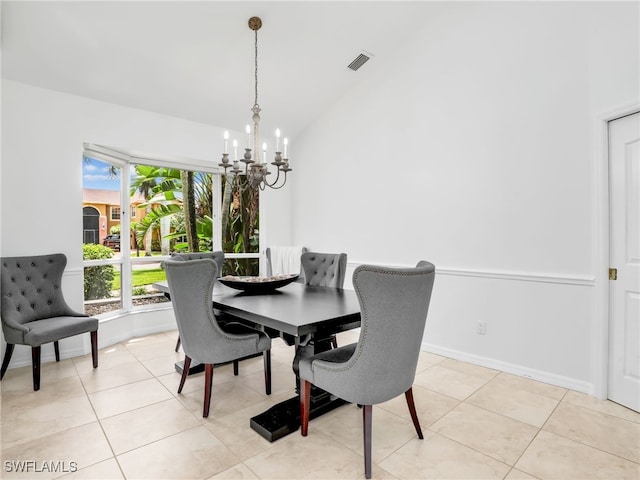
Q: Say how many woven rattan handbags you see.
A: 0